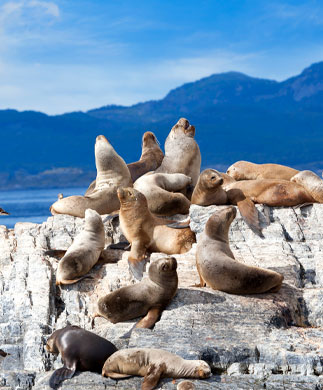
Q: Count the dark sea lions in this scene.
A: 1